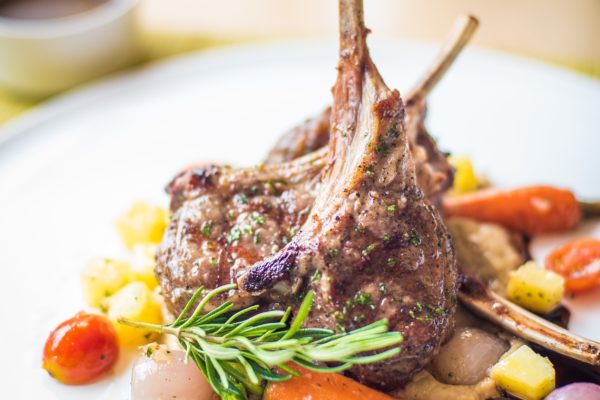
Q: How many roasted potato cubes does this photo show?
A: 7